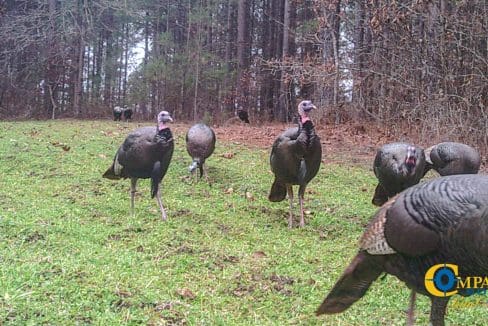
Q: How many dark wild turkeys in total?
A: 9